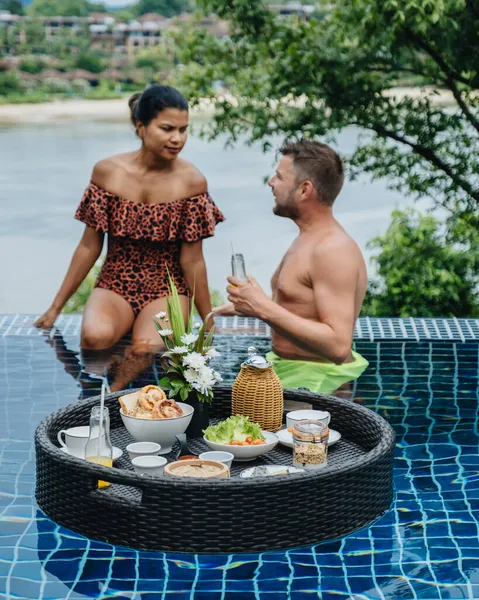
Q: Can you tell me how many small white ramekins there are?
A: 3